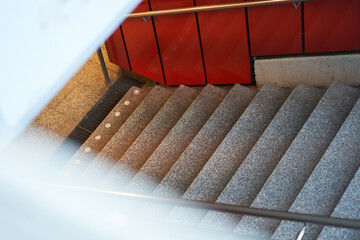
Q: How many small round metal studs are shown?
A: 7